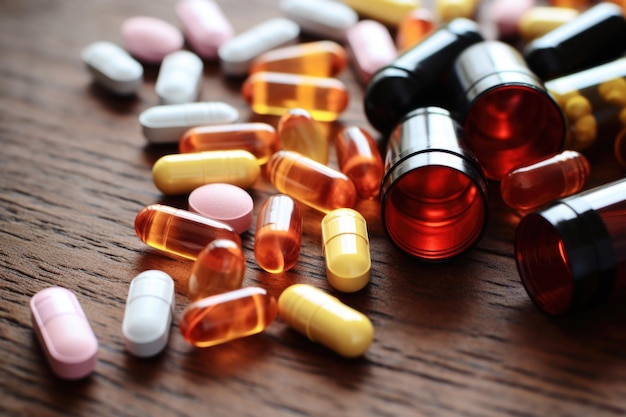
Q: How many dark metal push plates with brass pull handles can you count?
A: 0